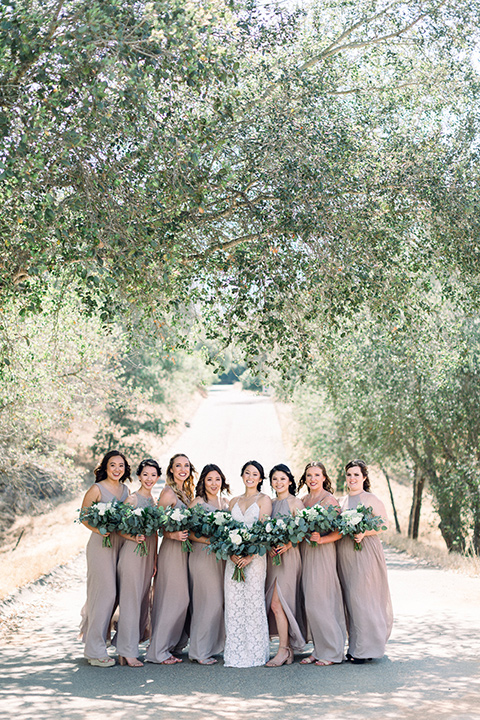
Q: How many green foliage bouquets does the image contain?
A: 8